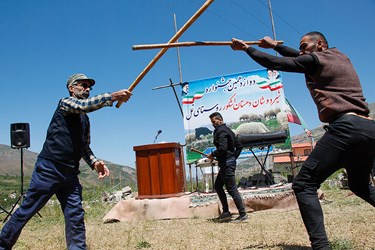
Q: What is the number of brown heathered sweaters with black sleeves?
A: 1